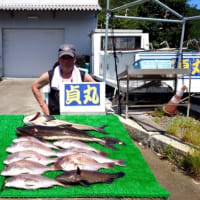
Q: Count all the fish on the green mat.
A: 11